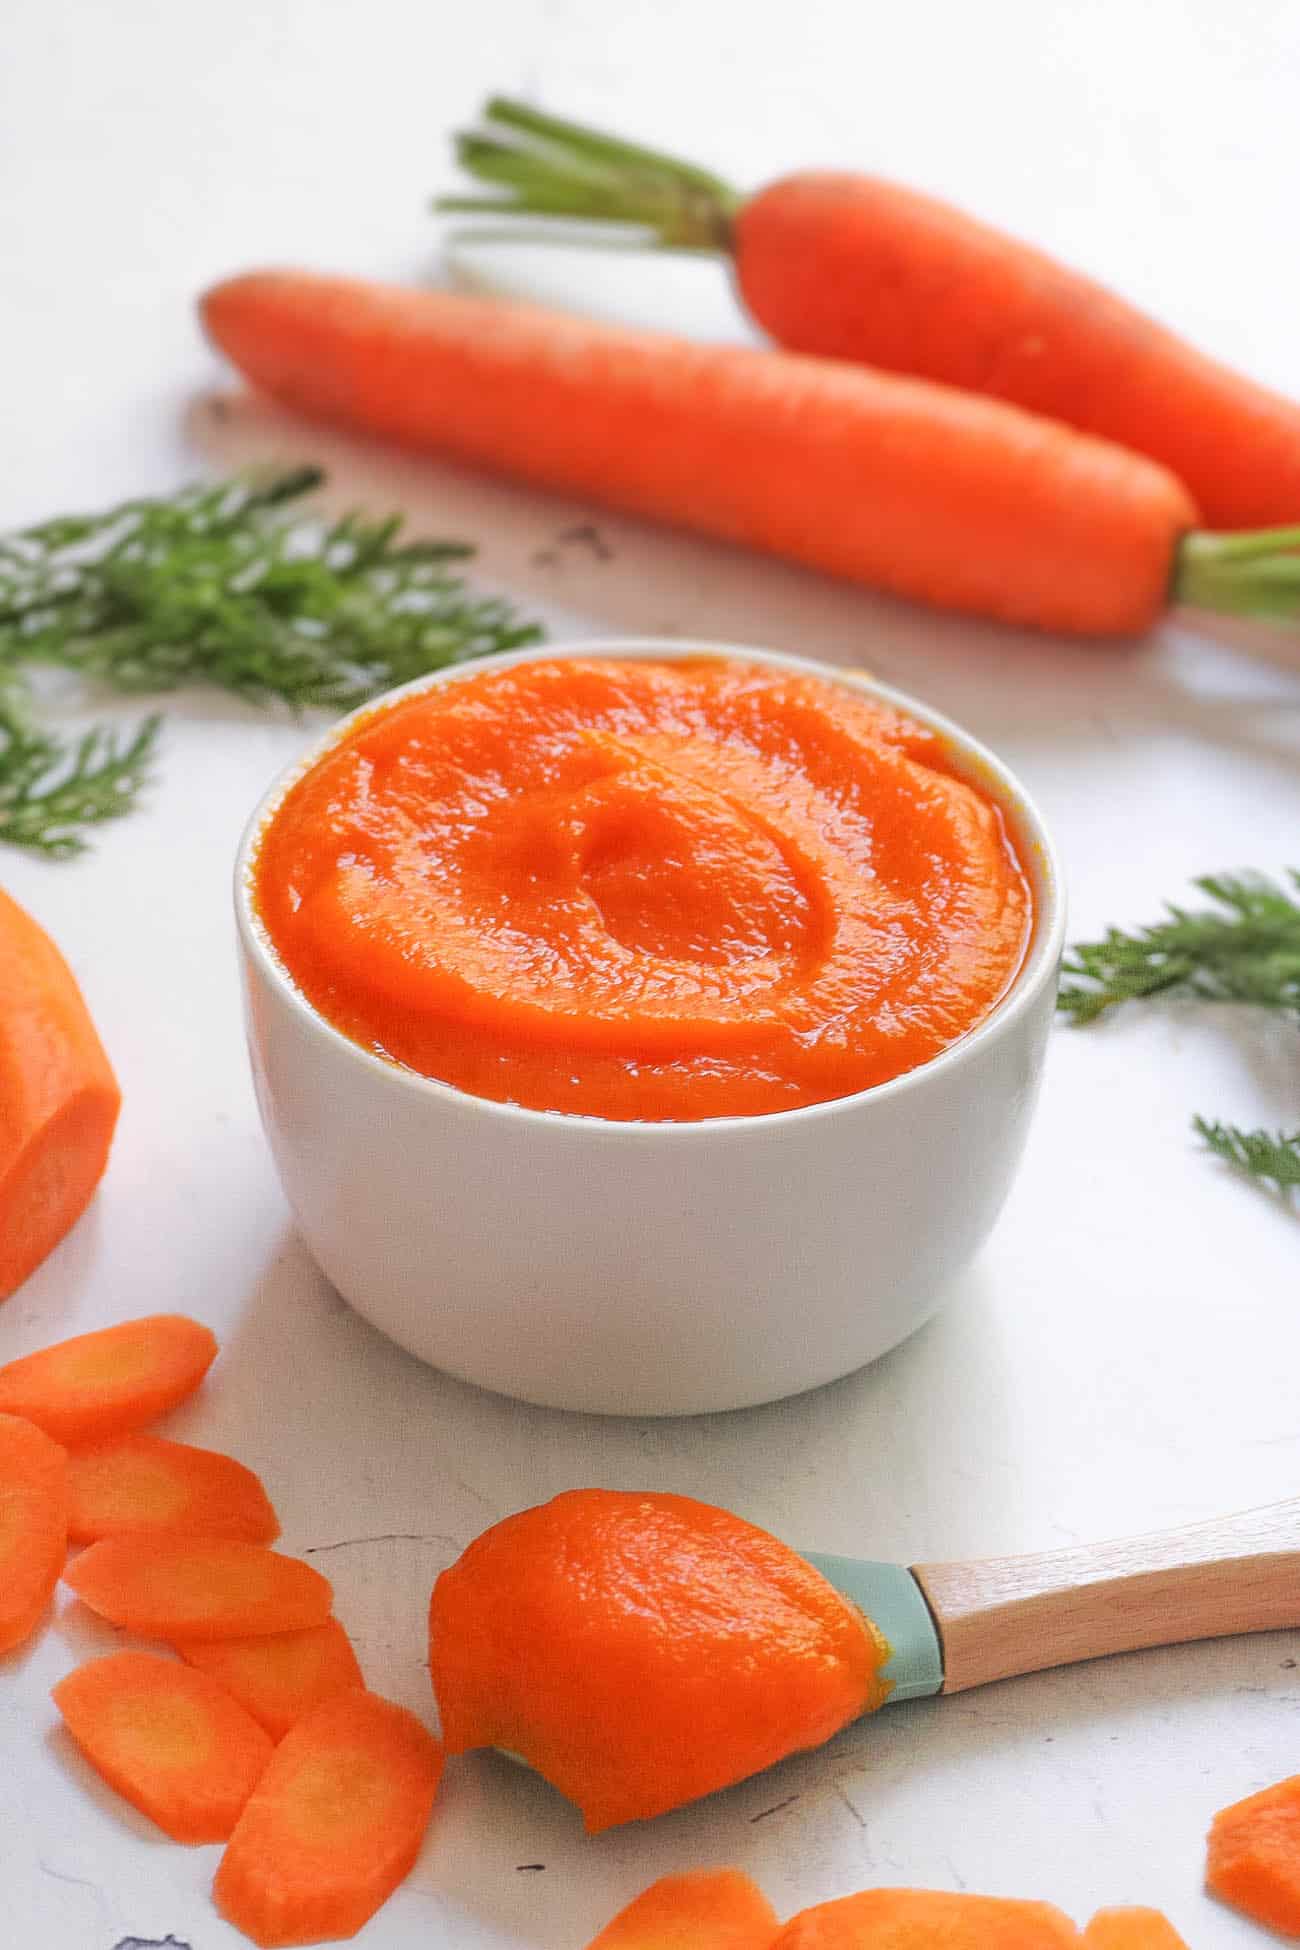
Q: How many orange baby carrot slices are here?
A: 11